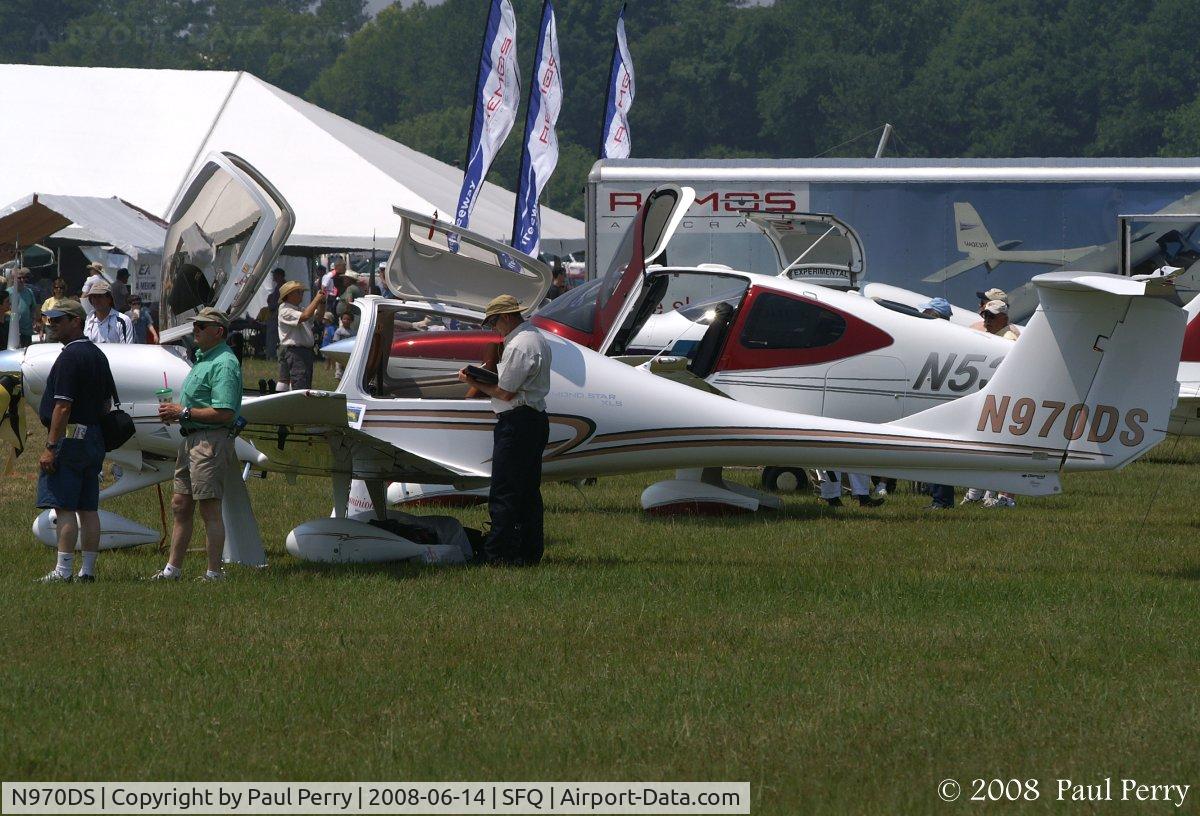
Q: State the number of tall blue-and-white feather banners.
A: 3